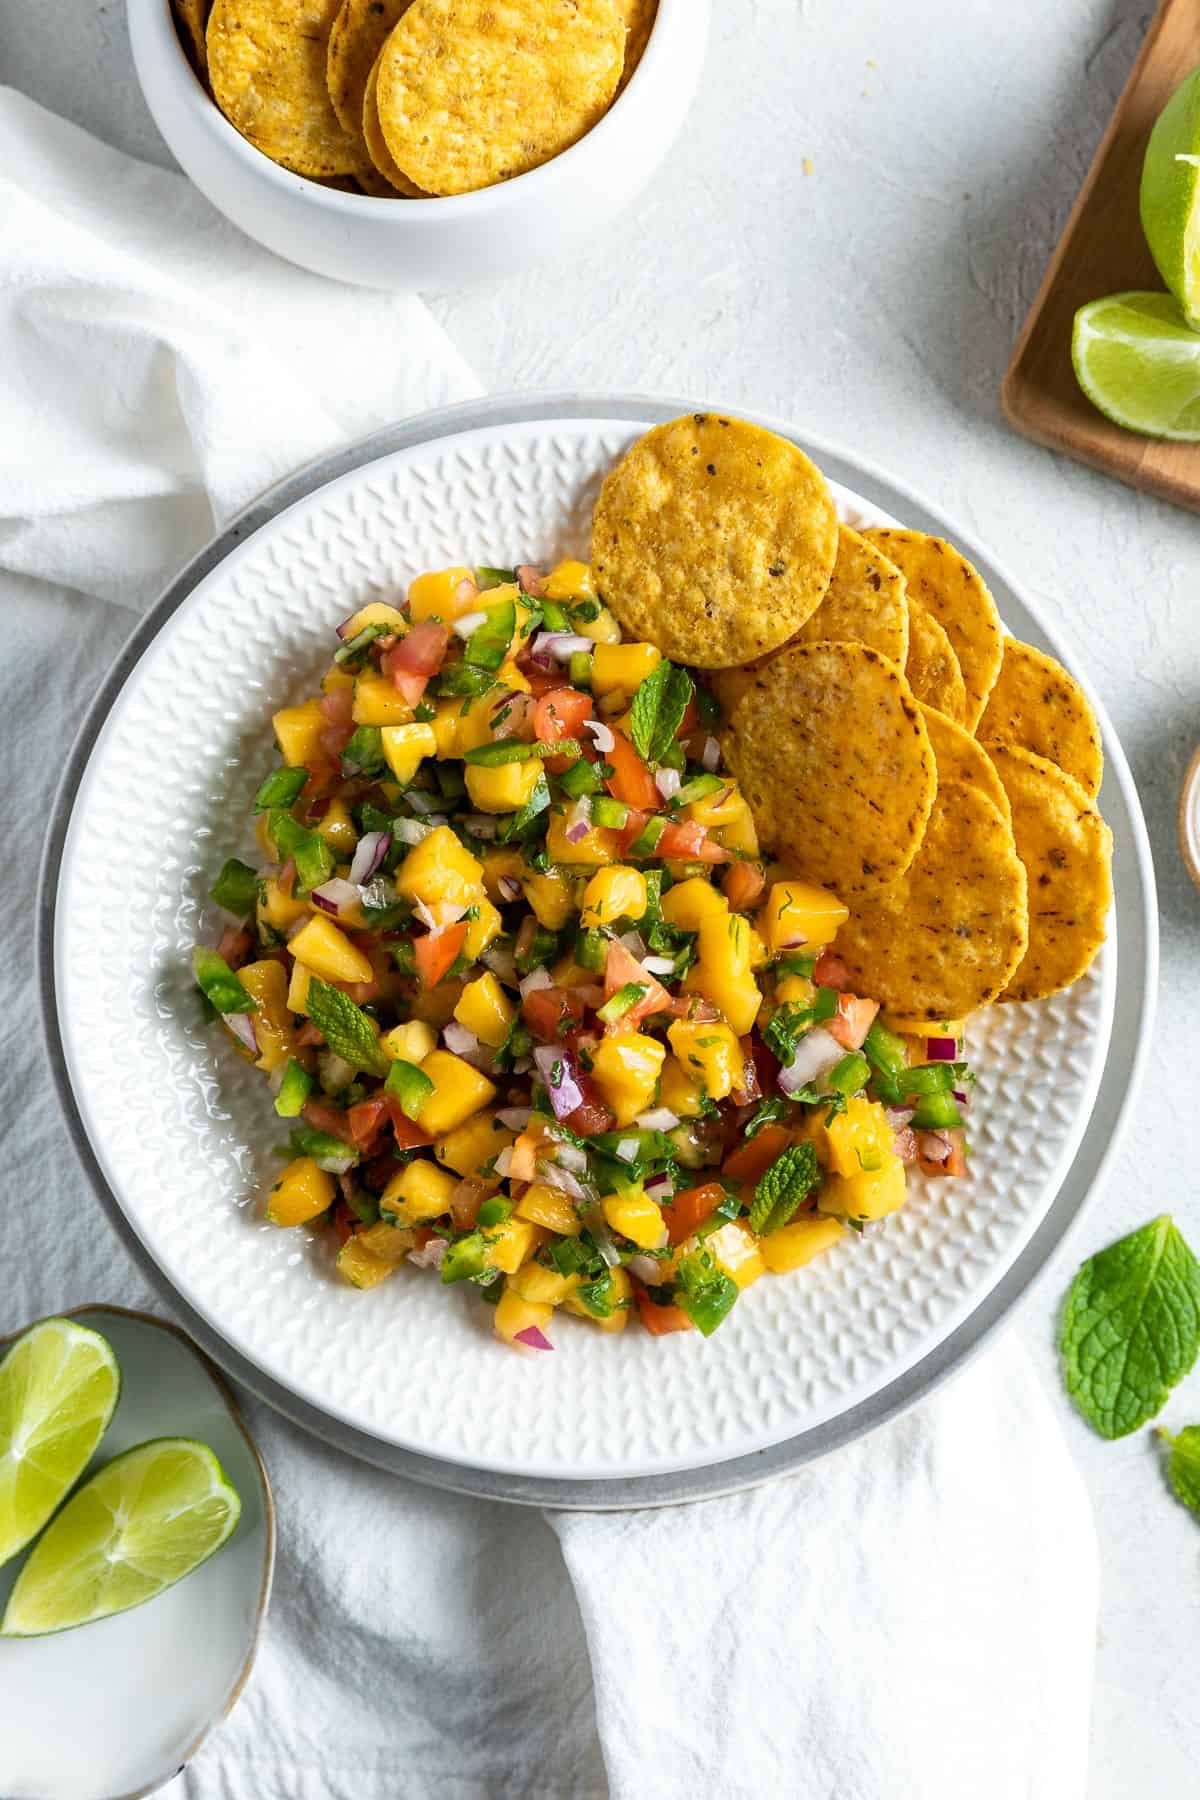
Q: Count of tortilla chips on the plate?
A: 9